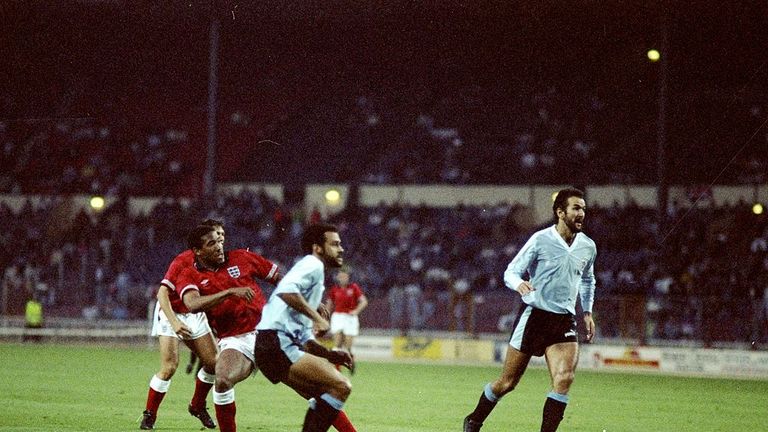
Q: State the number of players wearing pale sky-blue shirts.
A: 2